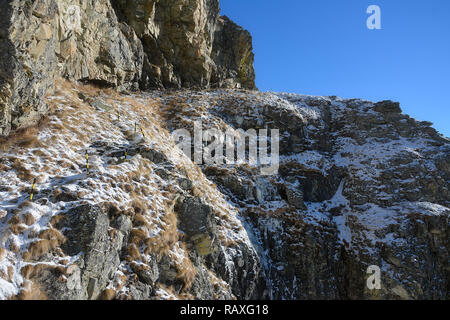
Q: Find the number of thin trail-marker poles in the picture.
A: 6